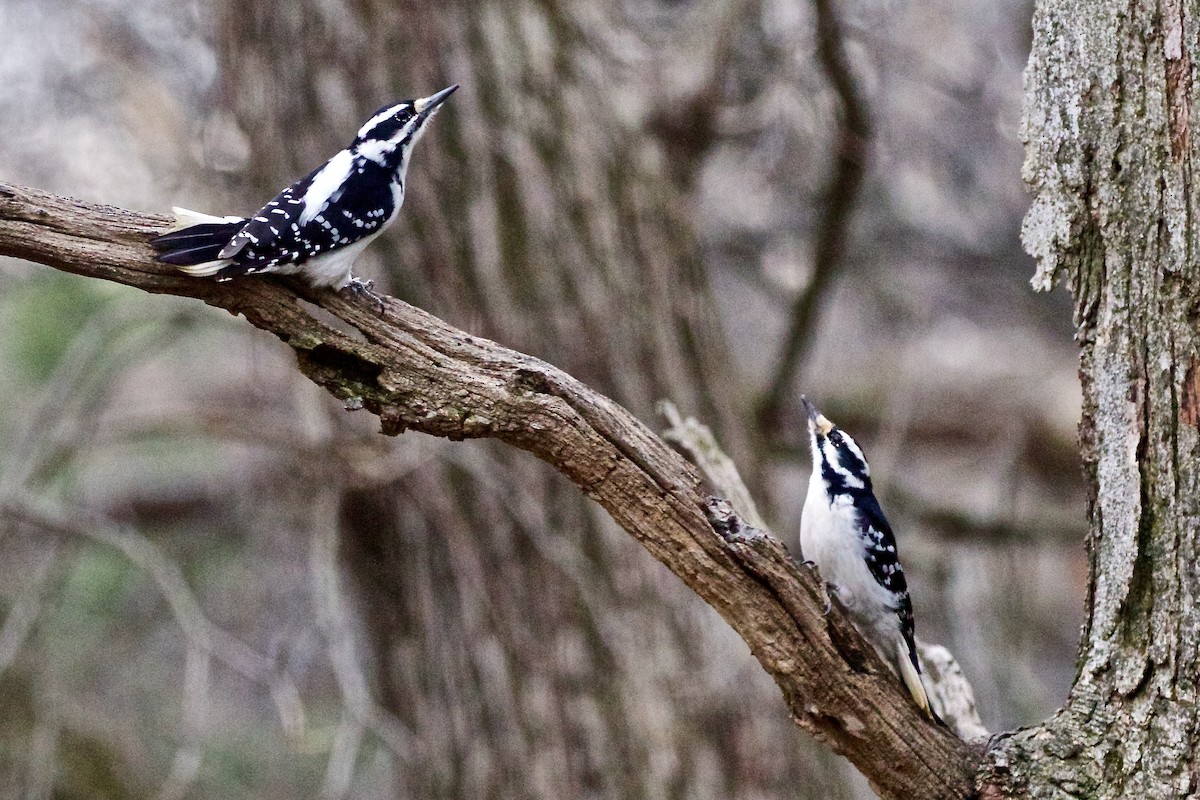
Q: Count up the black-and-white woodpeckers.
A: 2